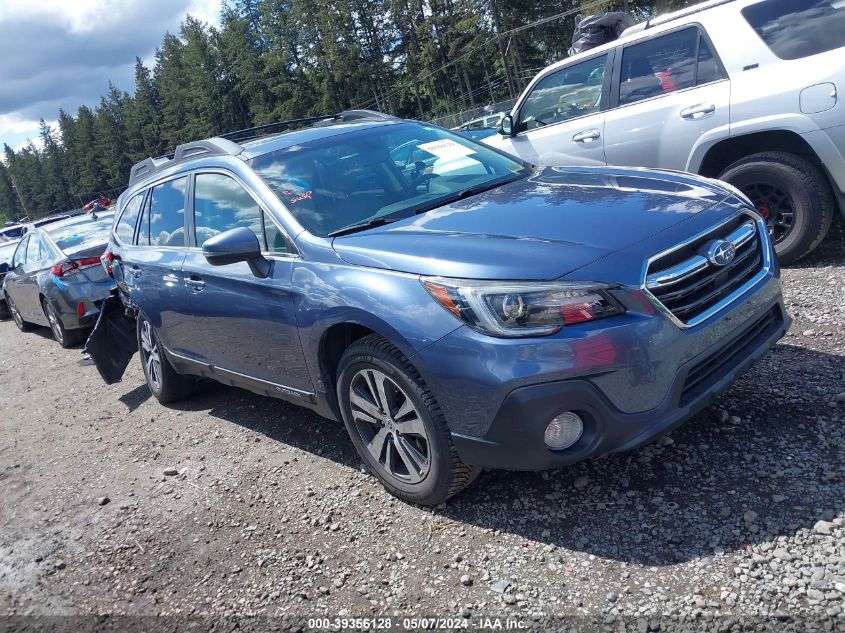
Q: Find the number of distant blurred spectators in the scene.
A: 0